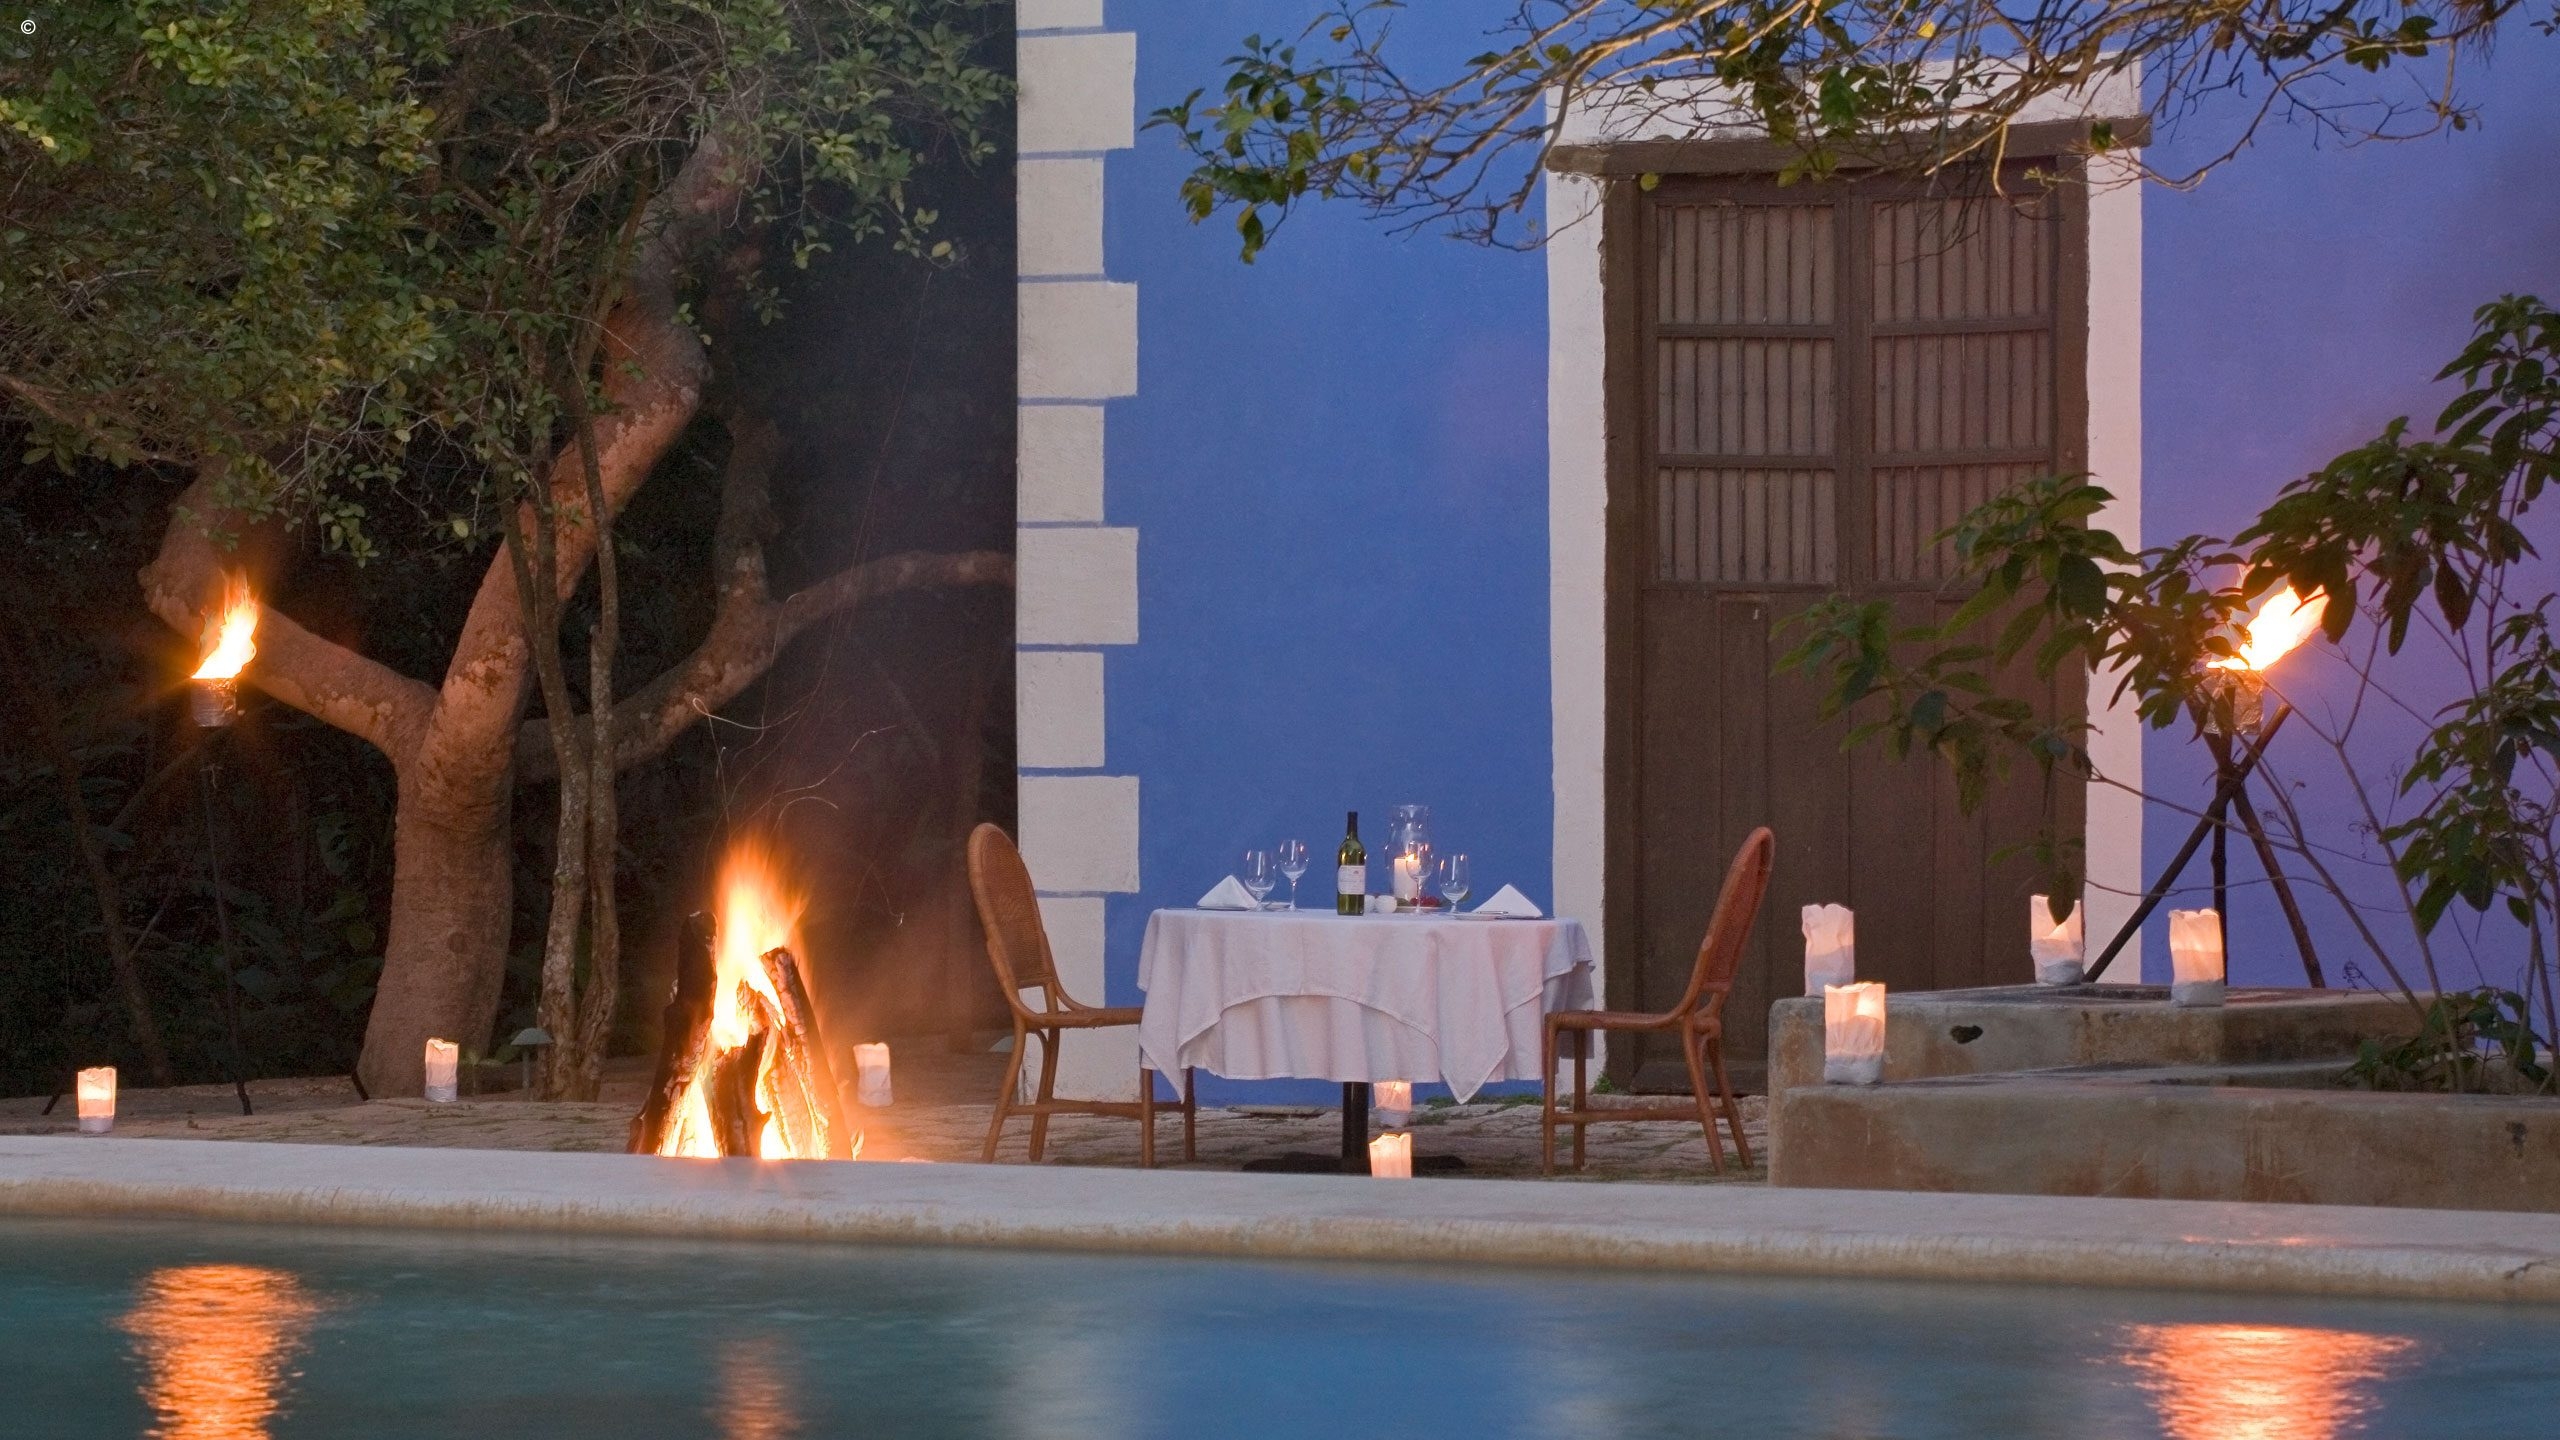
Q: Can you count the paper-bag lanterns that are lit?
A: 9